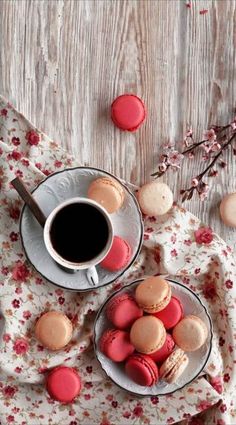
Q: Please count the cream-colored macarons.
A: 8